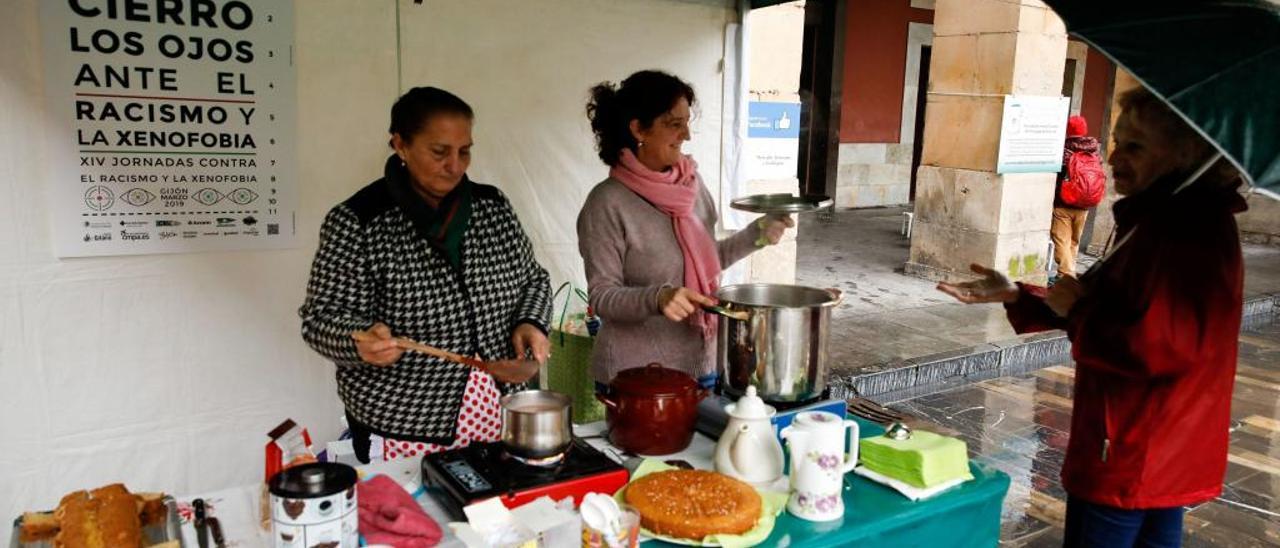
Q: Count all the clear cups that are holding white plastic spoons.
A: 1